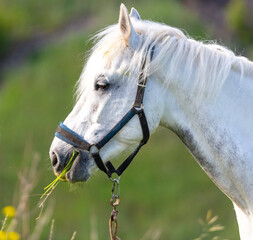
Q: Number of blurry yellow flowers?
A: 3